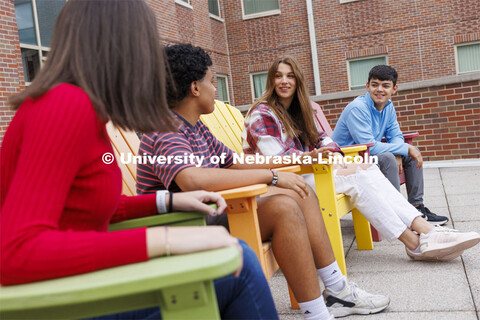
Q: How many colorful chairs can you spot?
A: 4